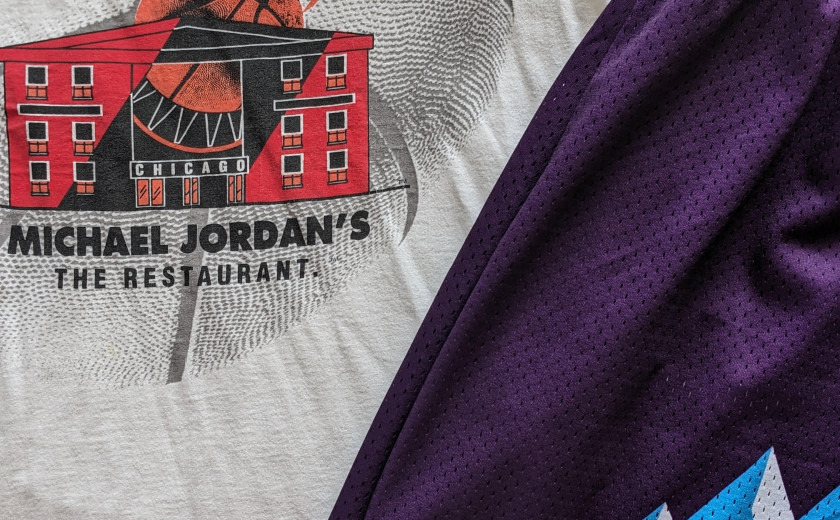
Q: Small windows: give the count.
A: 12